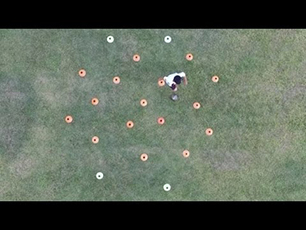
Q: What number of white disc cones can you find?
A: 4